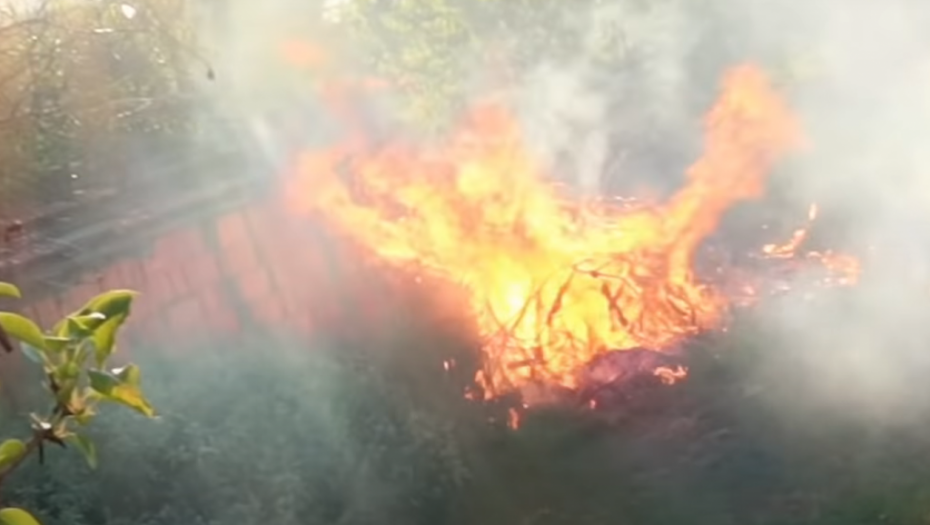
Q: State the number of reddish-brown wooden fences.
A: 1